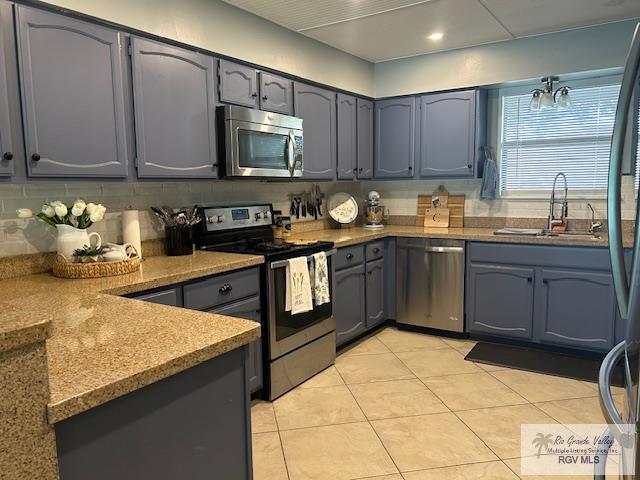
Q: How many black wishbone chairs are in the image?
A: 0